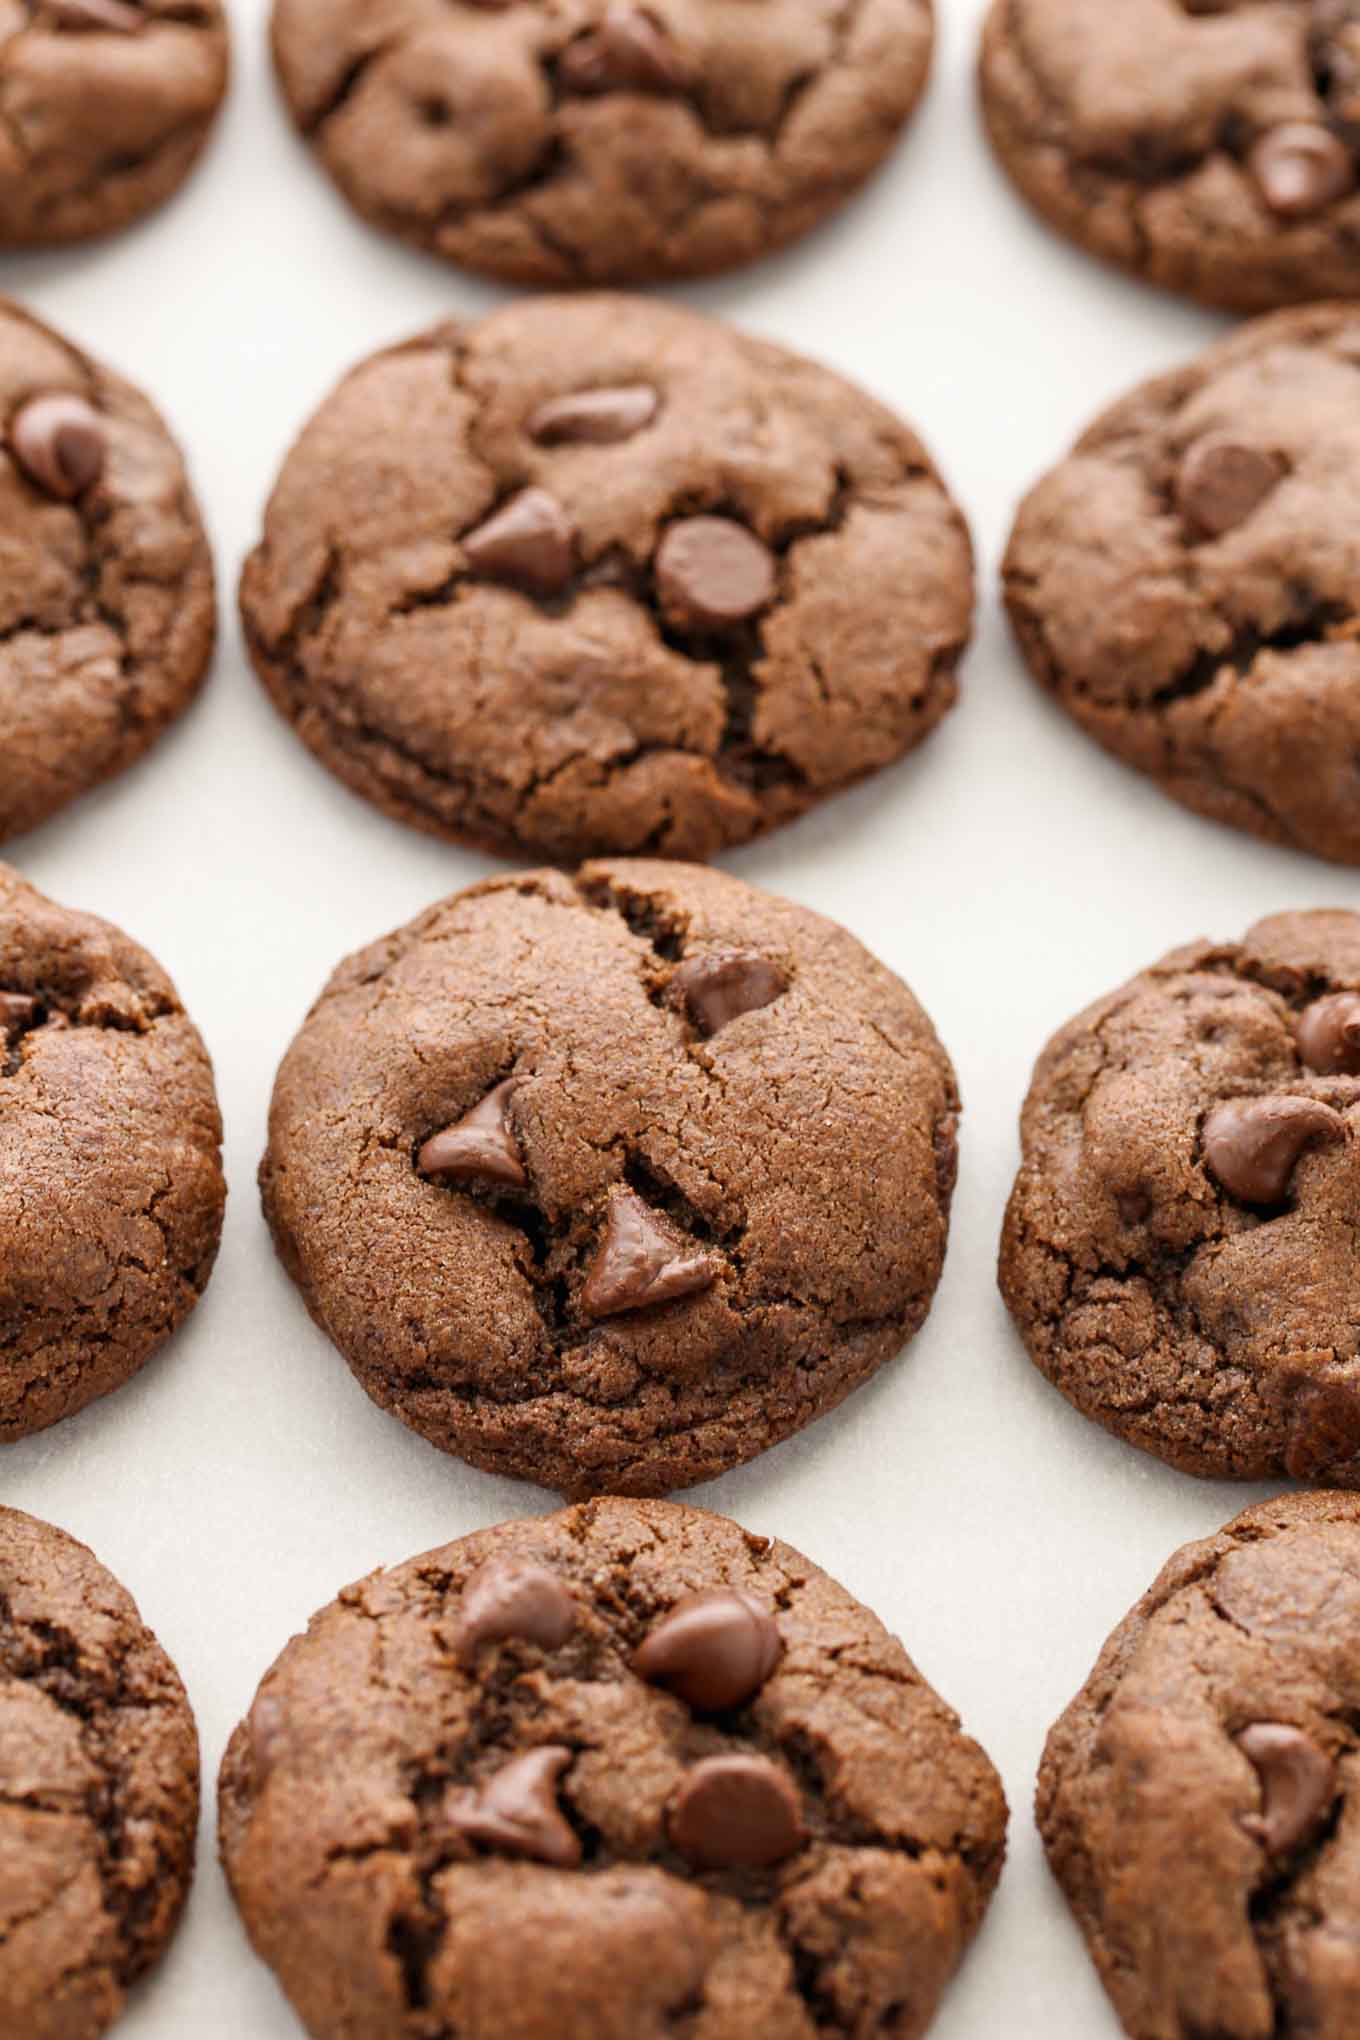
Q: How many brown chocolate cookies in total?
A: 12